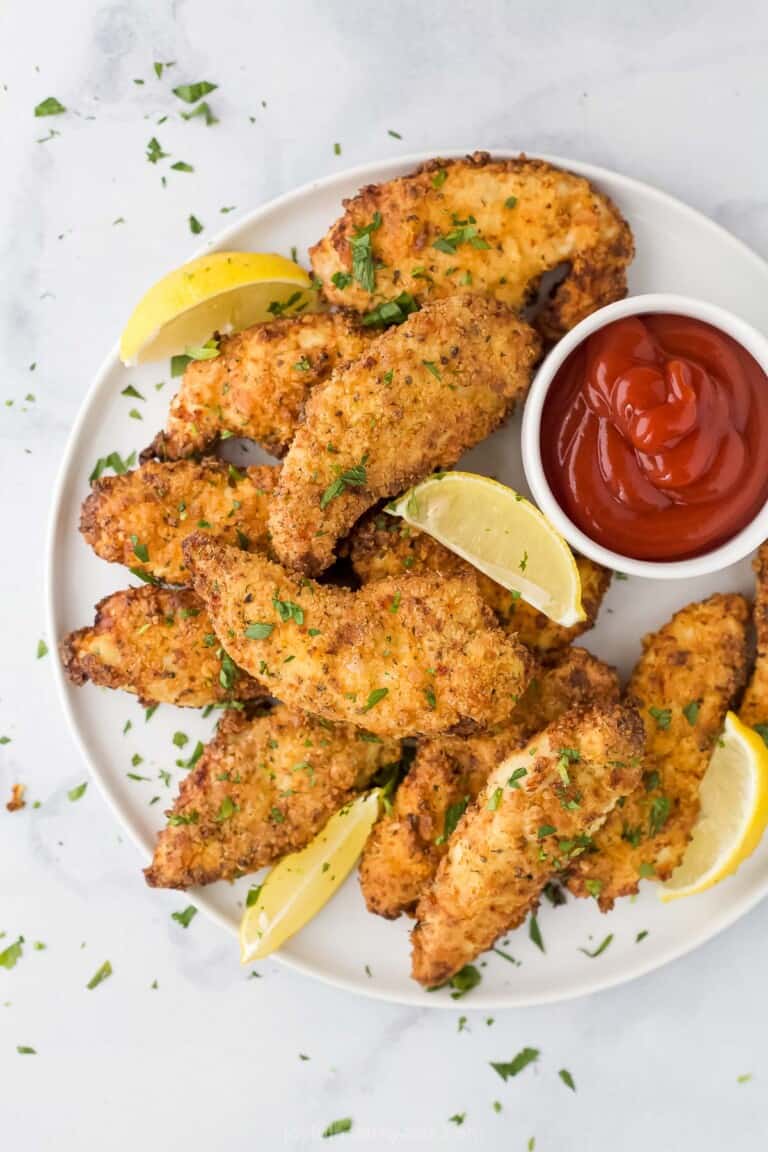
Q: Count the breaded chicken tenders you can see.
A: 12